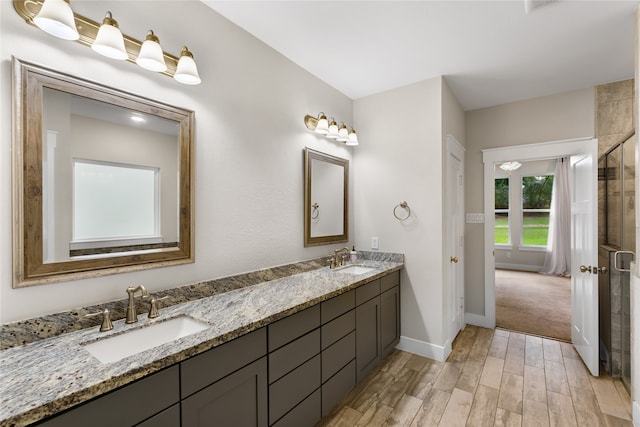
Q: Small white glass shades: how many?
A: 8